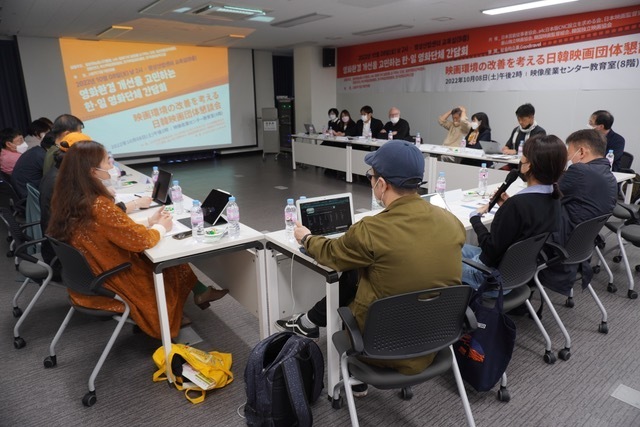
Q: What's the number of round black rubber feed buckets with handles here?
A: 0